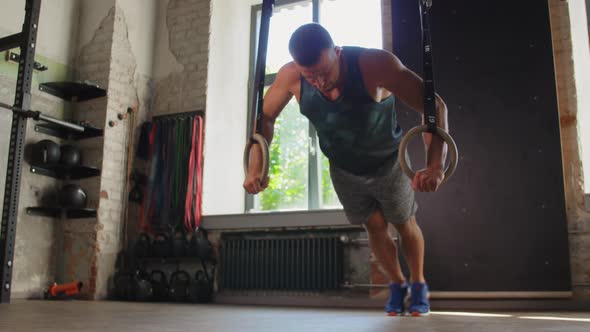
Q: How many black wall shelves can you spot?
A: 4